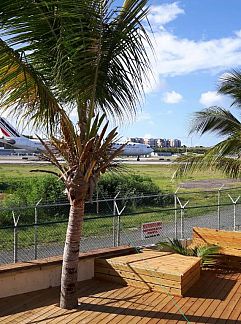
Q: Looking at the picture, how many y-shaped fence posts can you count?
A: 4